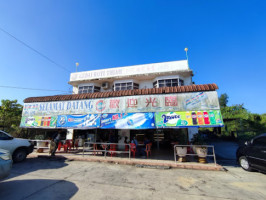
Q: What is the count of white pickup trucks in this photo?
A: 1